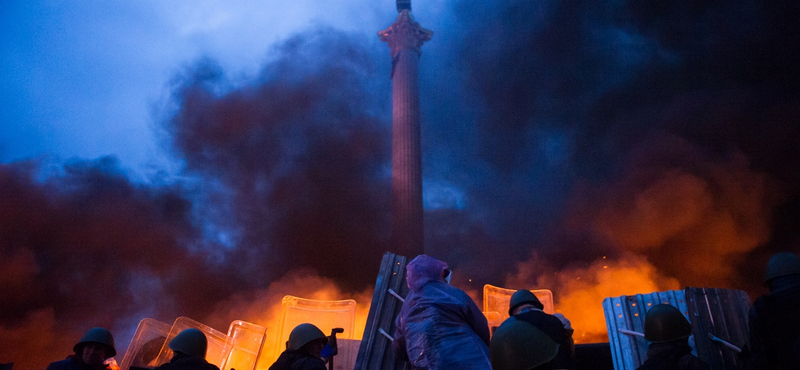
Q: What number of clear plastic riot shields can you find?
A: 5